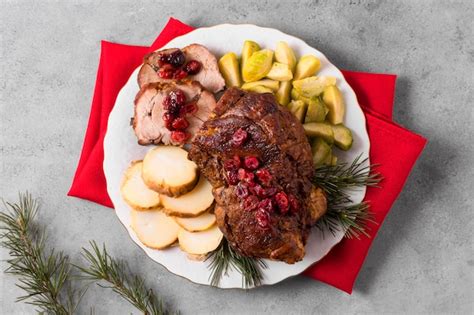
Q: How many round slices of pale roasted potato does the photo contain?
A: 6